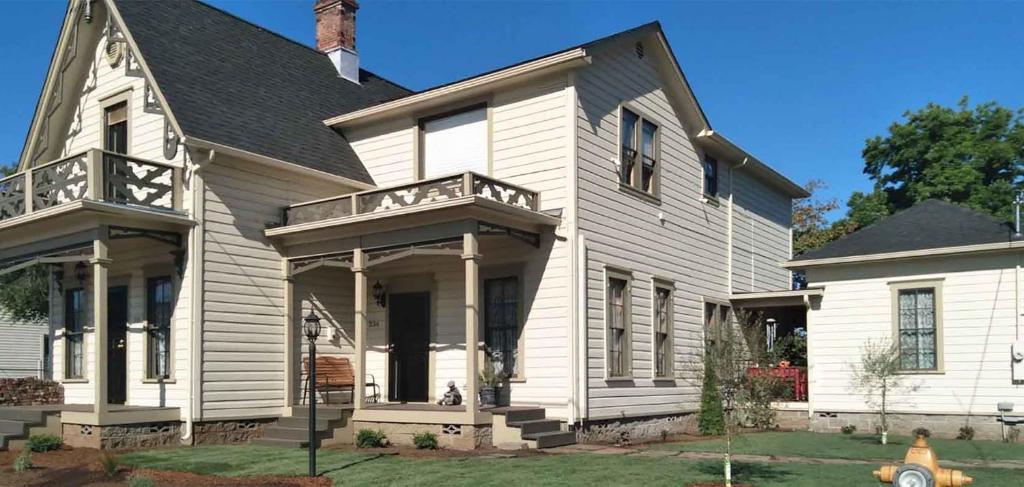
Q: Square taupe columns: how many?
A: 4